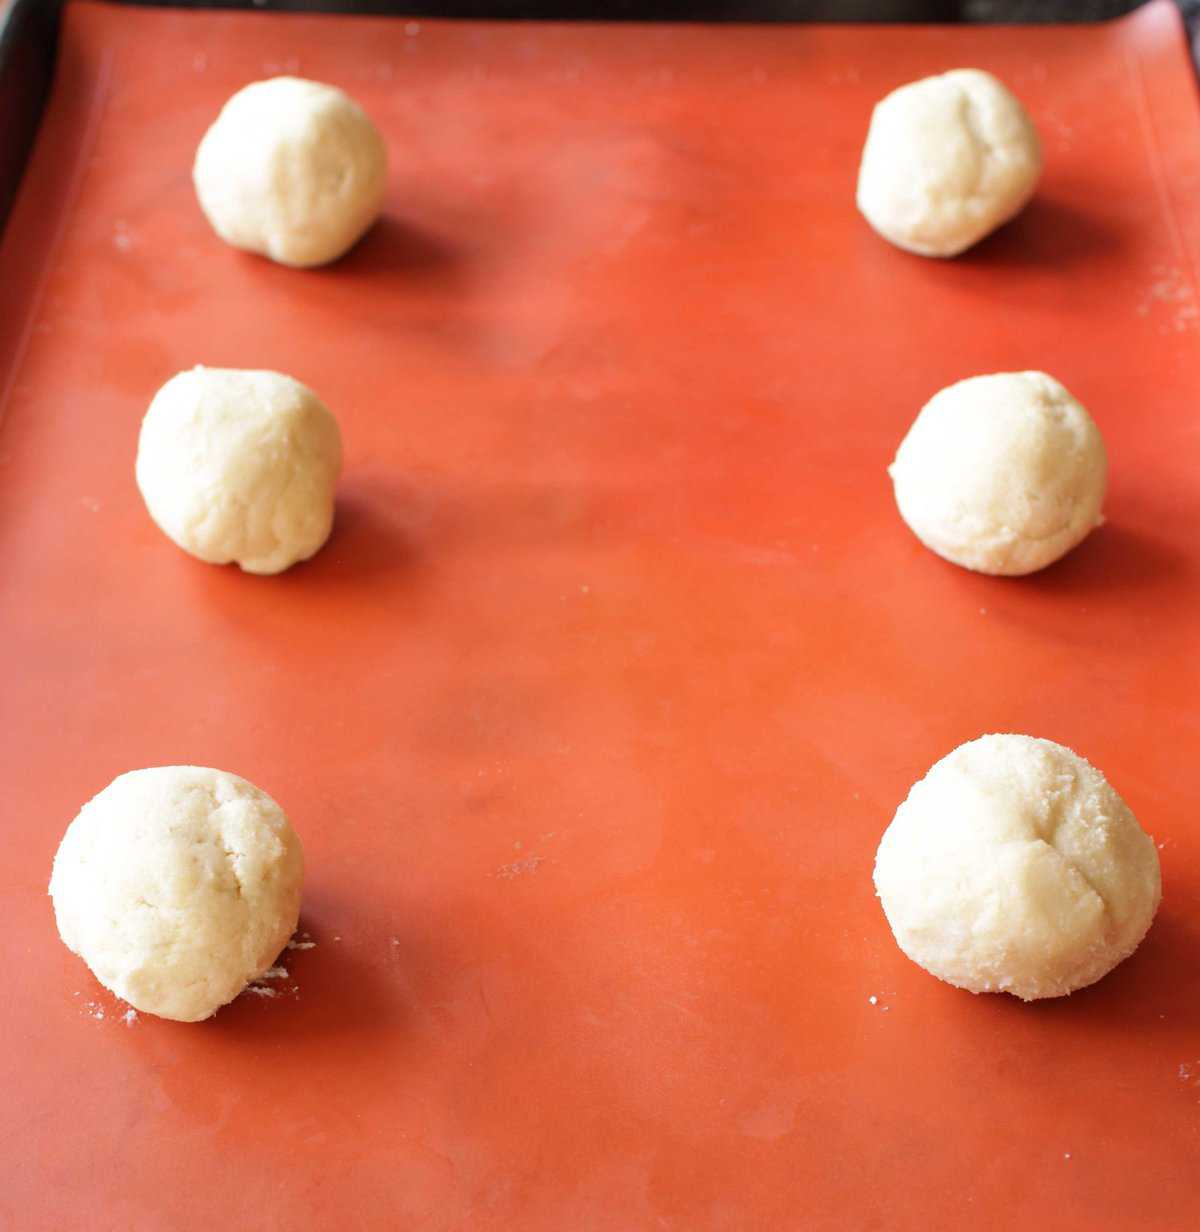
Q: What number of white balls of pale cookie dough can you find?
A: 6